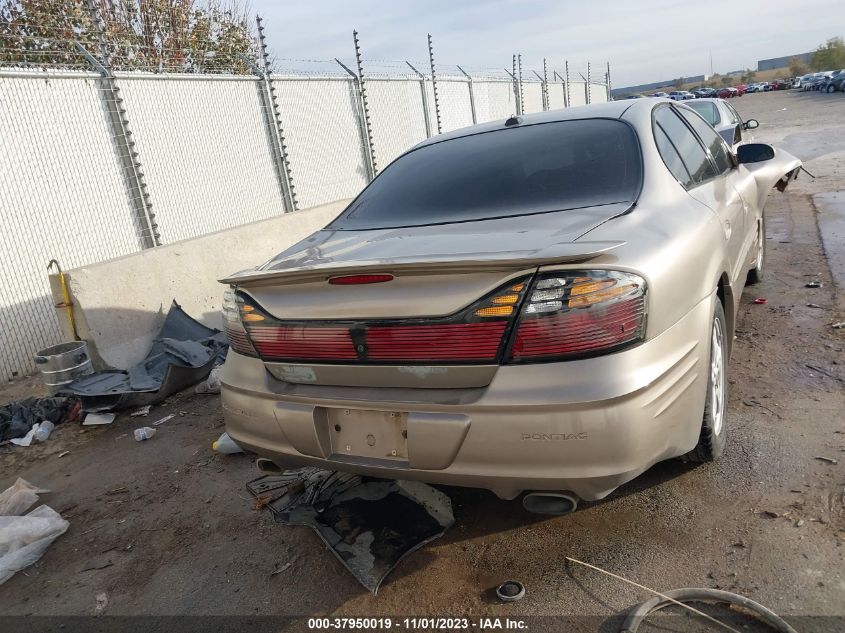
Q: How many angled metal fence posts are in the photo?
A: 9